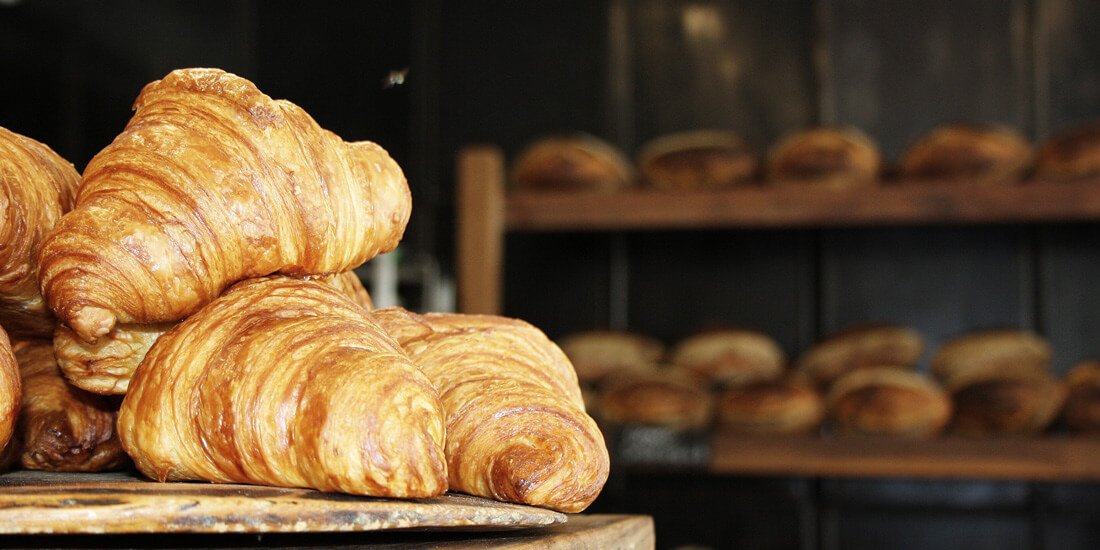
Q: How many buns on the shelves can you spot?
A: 14